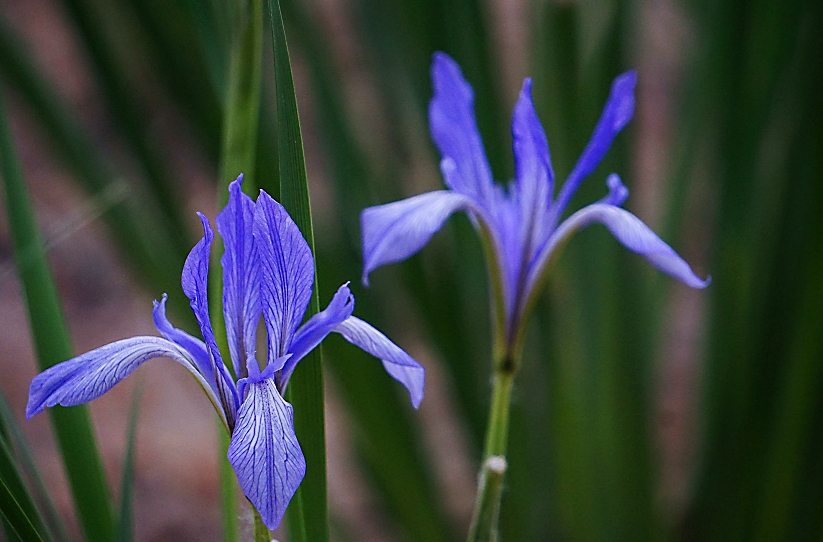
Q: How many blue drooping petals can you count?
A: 5